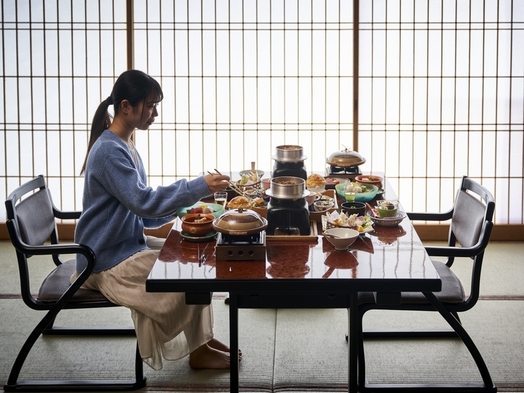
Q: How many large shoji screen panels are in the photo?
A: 3